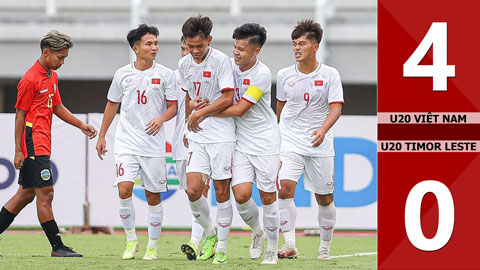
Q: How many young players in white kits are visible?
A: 5